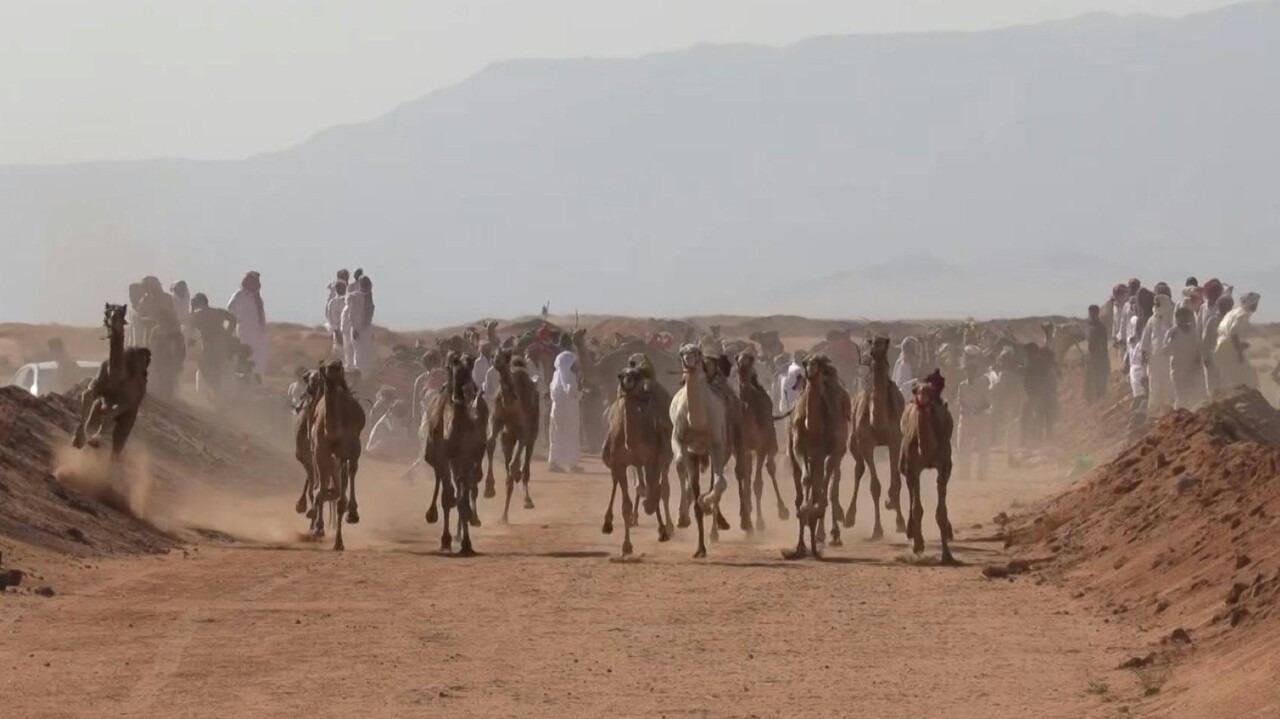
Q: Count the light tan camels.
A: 1